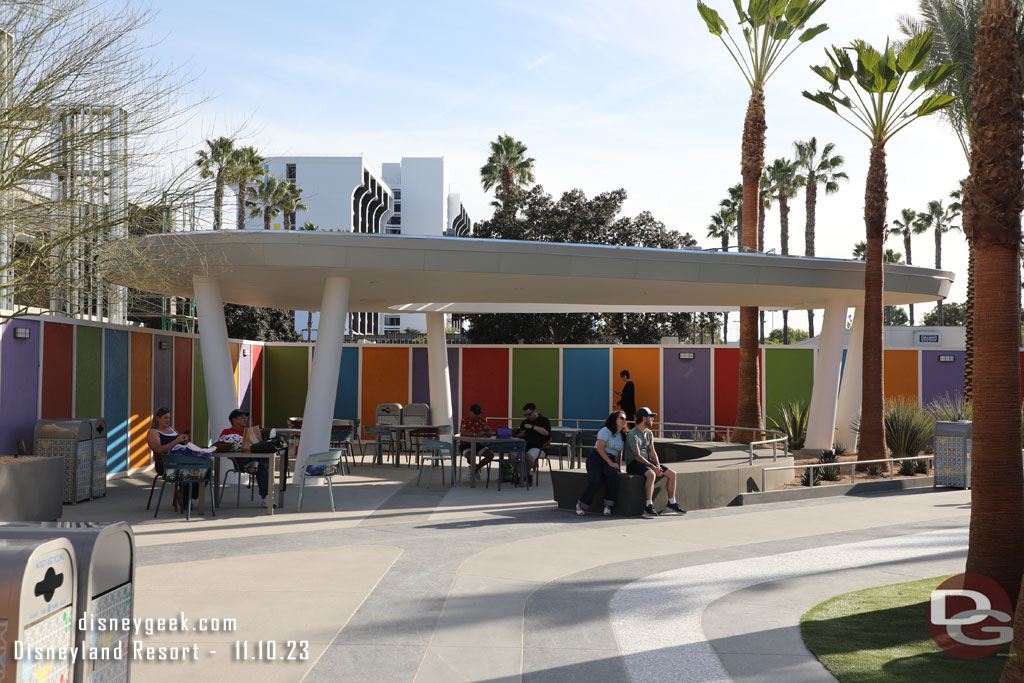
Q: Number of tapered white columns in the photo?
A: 5